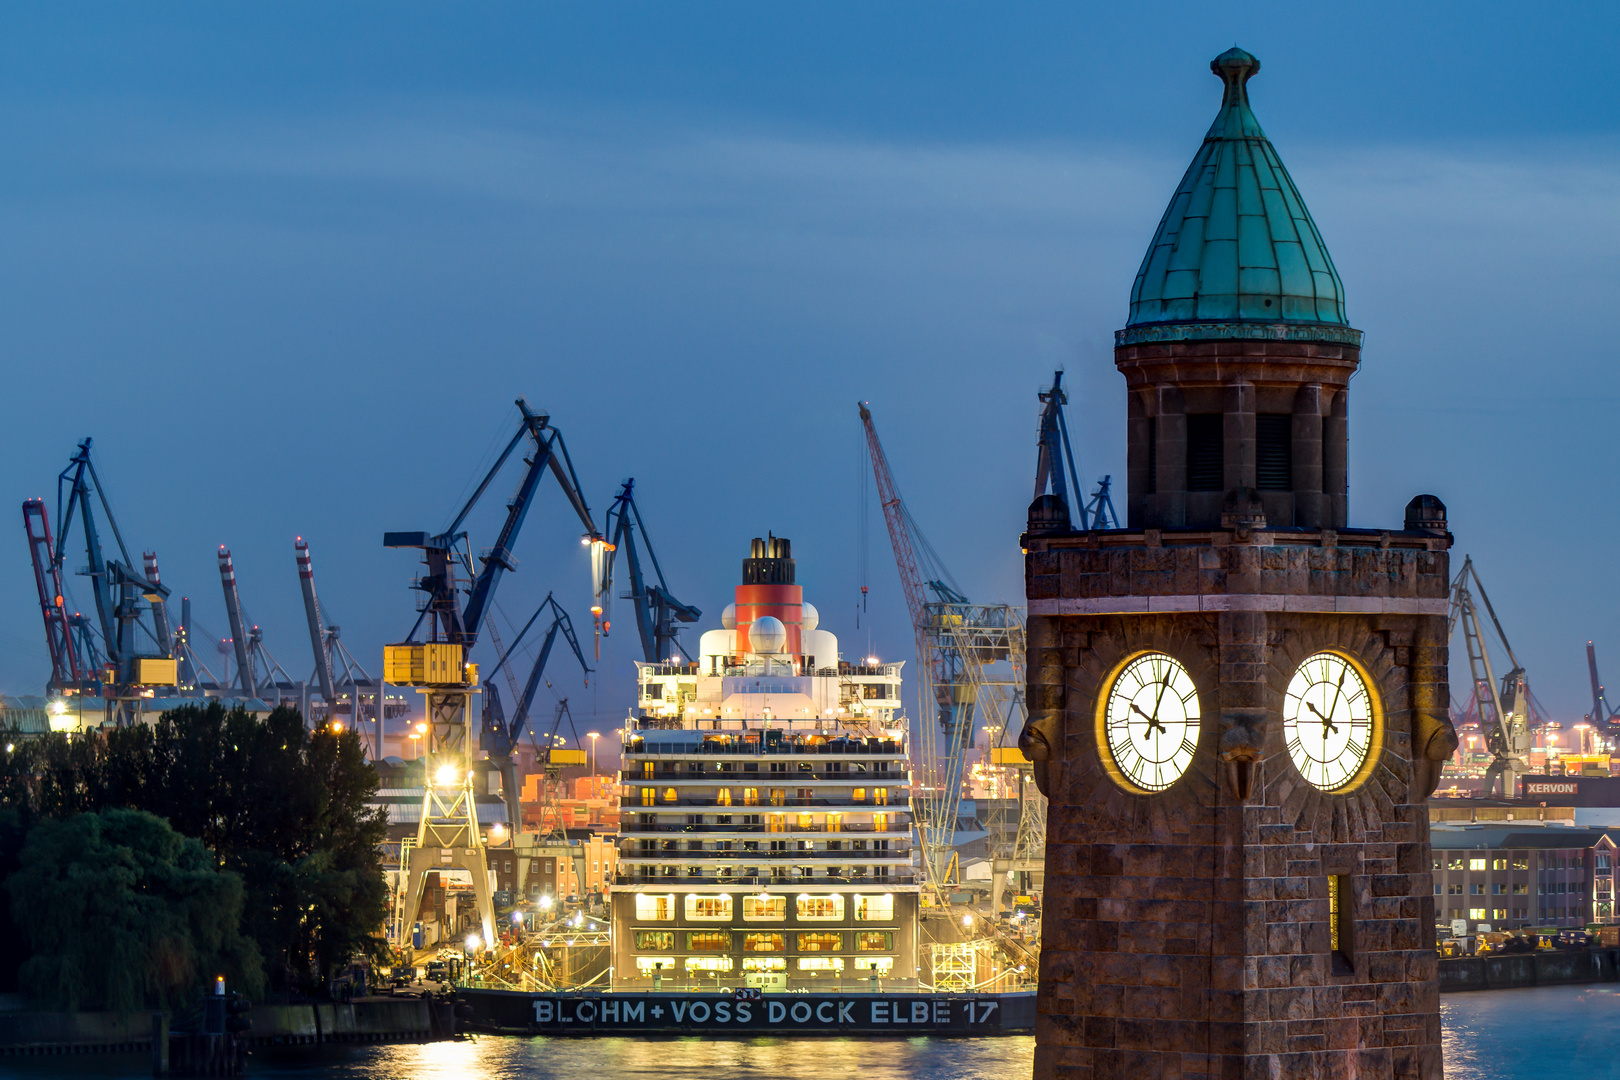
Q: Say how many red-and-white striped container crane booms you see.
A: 3